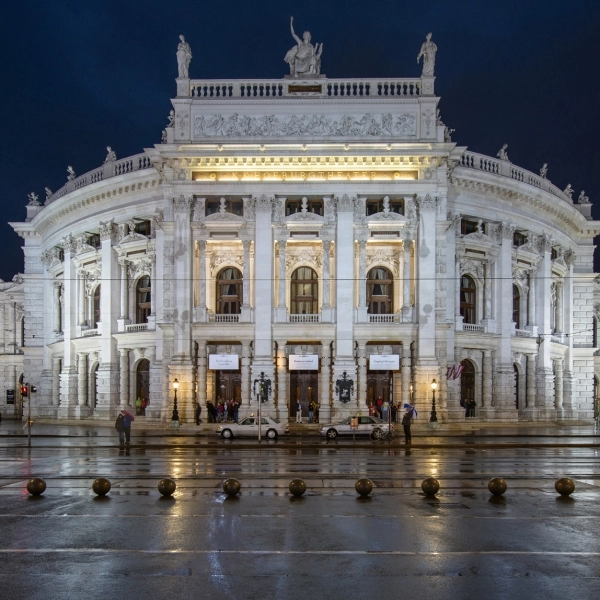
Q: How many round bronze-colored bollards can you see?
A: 9